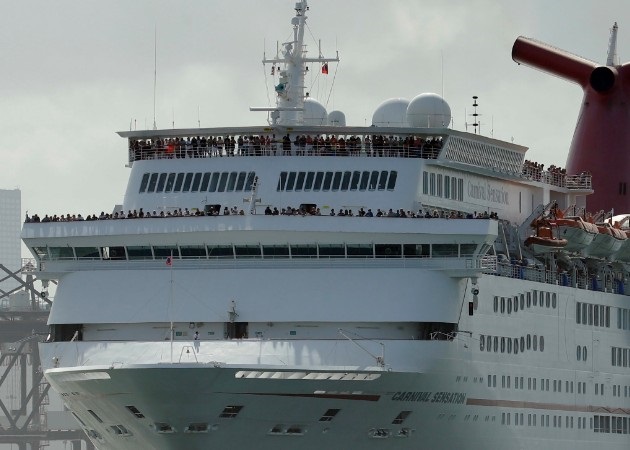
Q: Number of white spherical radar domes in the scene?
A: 4